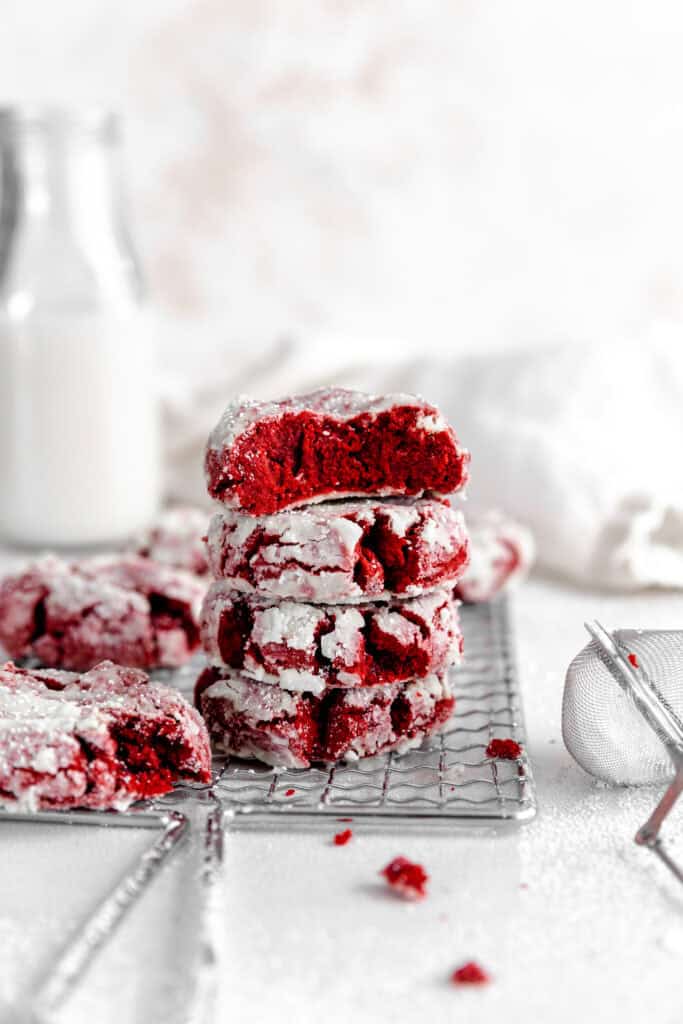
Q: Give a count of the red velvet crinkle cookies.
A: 8